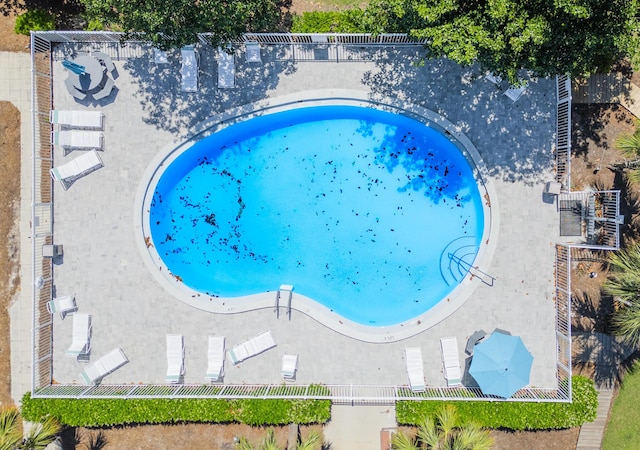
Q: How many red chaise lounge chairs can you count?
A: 0